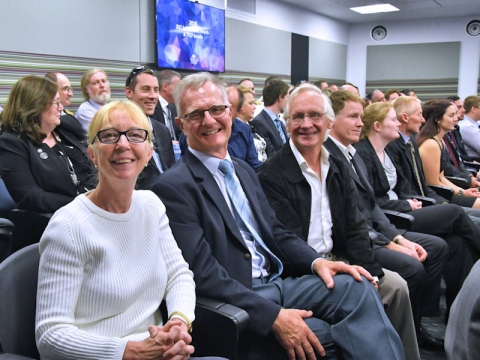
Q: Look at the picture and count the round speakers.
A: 2